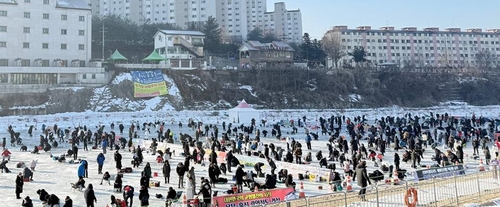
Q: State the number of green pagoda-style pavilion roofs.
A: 2